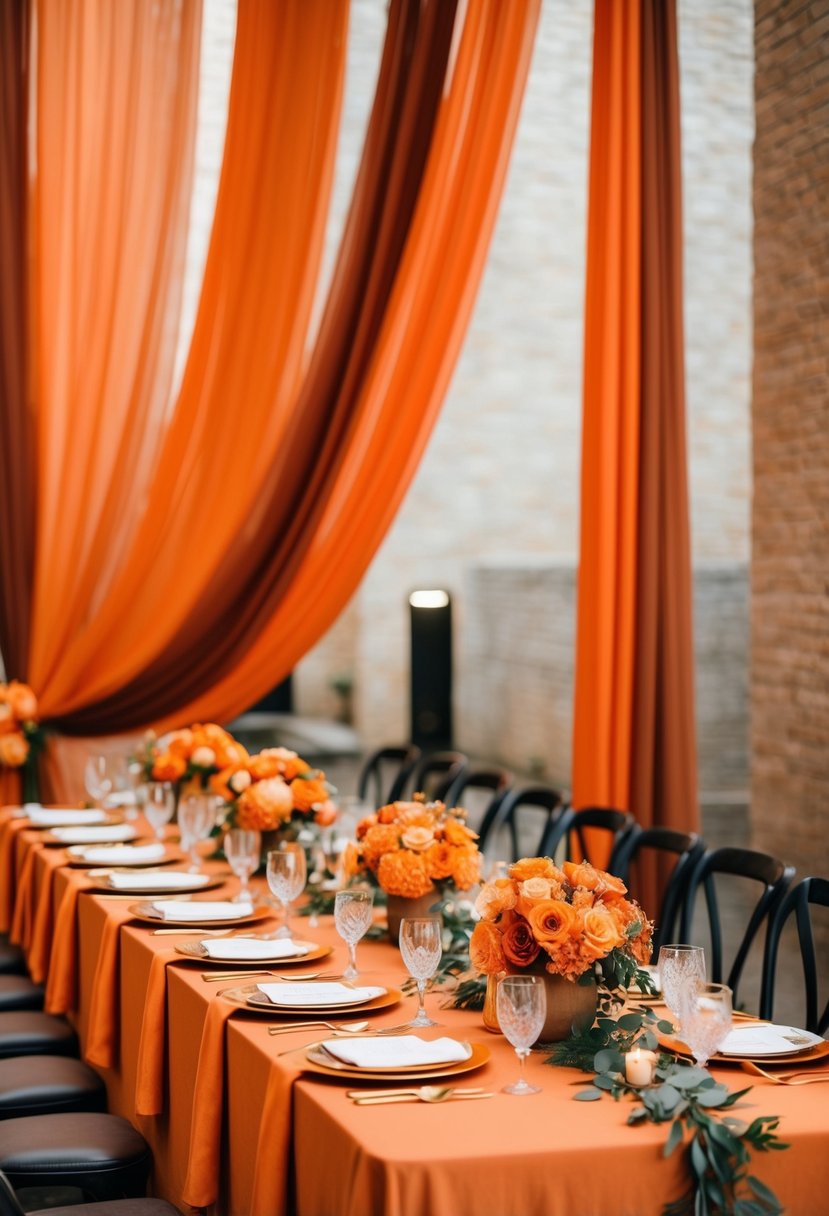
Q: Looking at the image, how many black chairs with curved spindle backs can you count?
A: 8